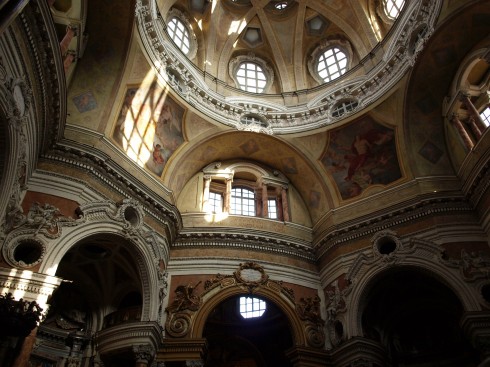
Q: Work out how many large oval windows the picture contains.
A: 4